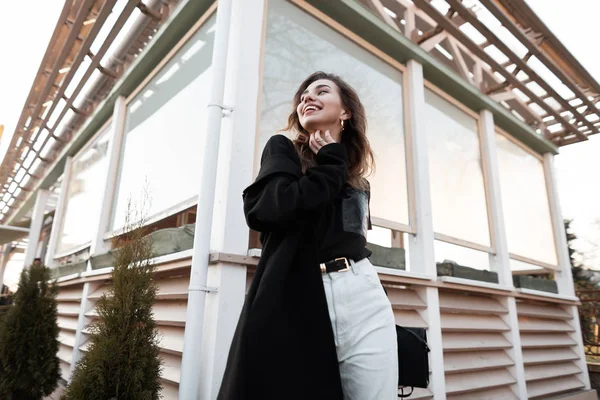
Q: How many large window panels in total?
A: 5